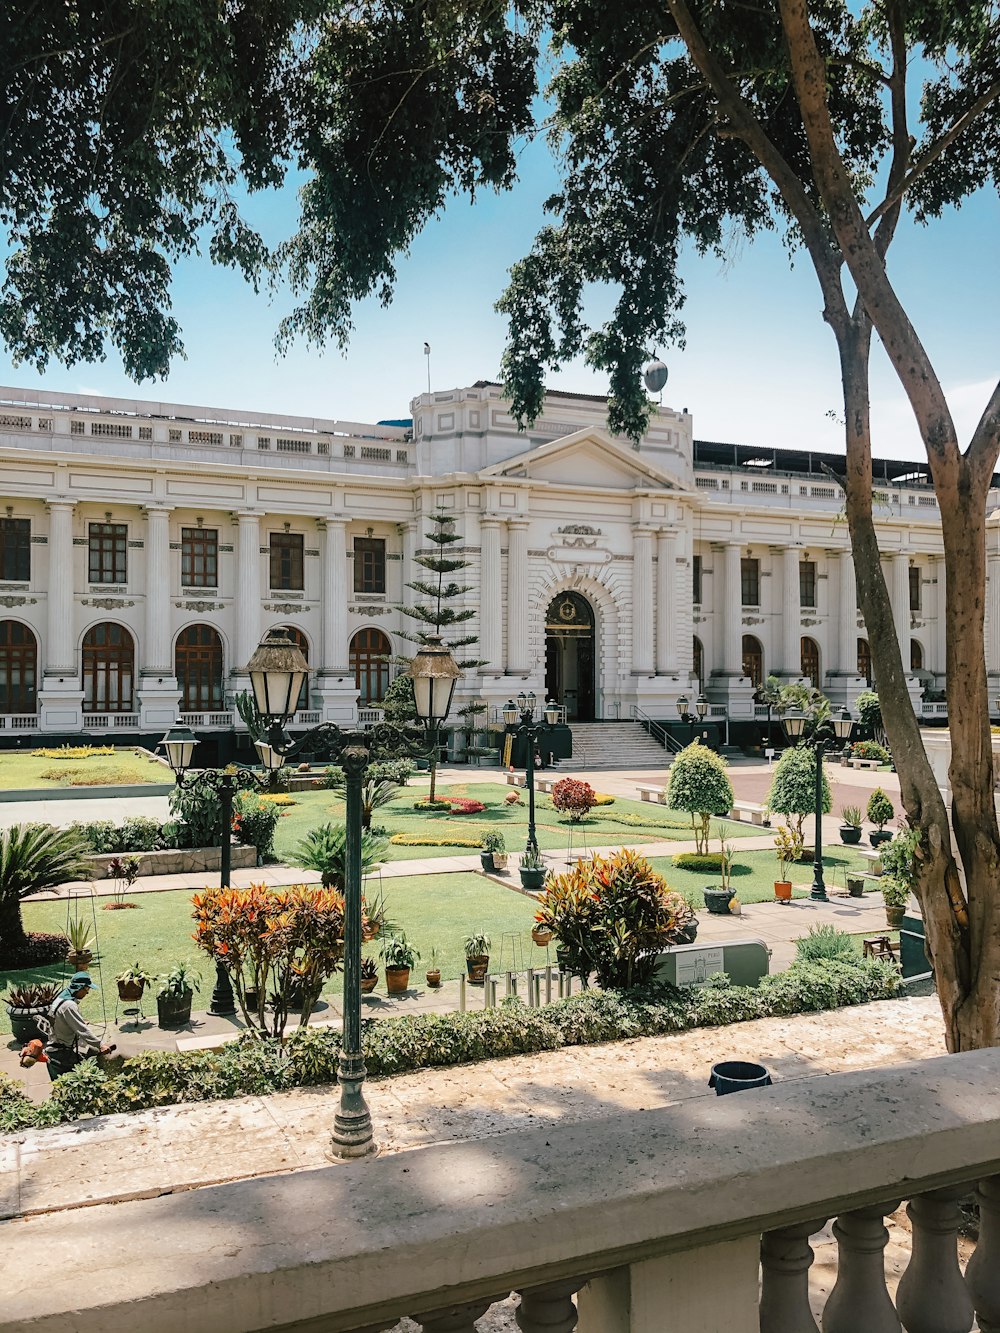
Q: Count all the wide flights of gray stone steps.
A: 1